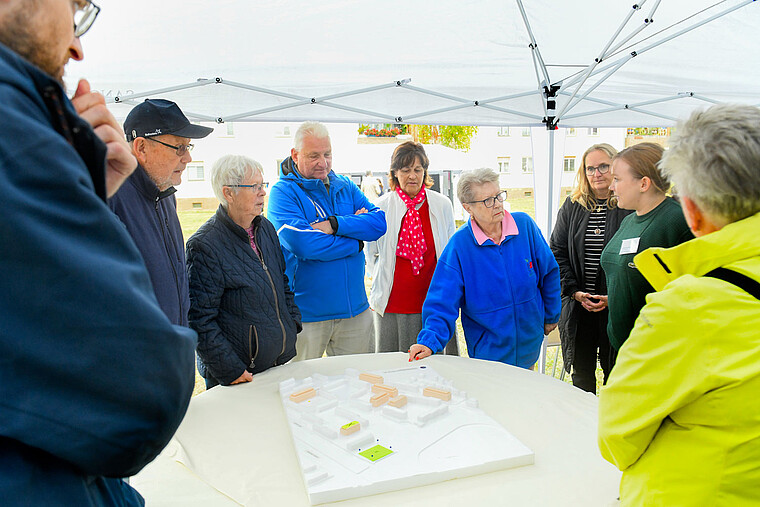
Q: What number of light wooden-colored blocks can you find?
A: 7